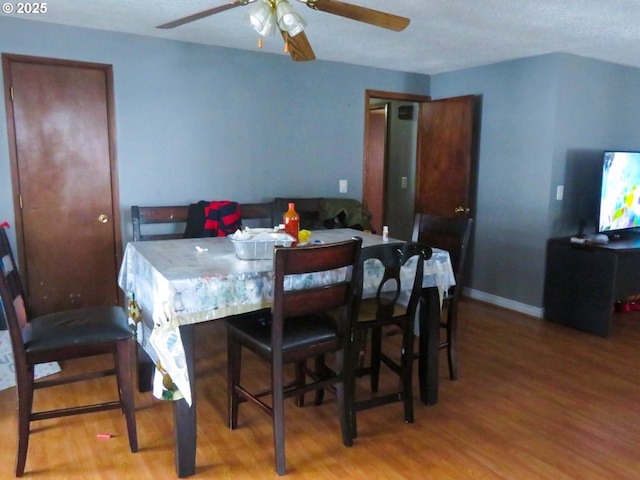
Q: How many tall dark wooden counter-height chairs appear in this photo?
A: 4